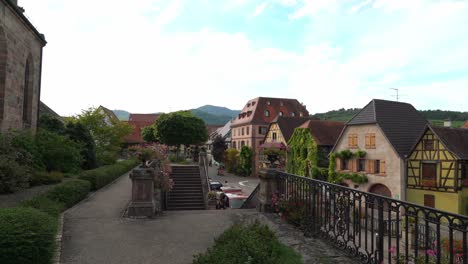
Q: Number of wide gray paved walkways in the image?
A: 1